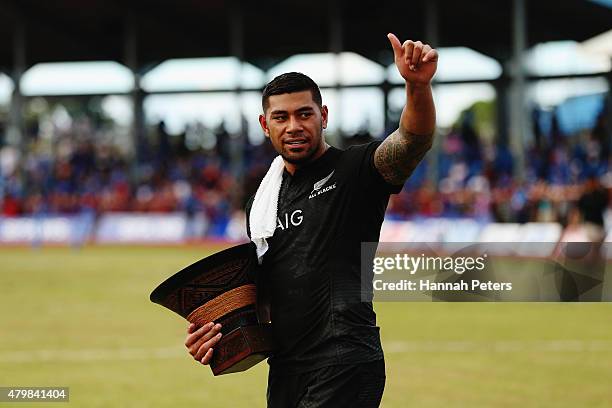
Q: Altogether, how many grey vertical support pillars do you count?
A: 6